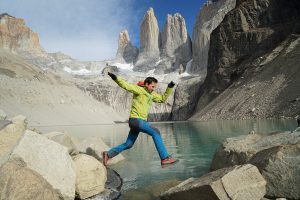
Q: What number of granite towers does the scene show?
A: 3